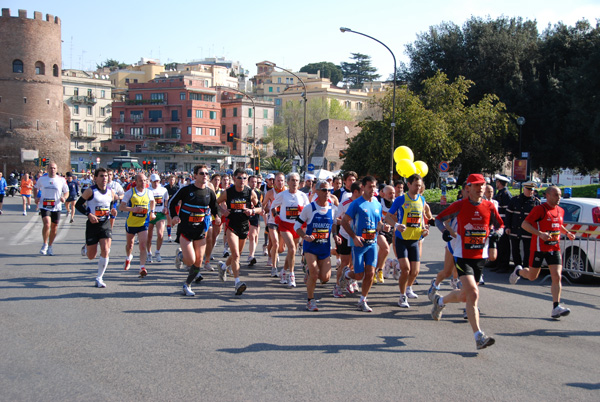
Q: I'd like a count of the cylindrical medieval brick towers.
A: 1